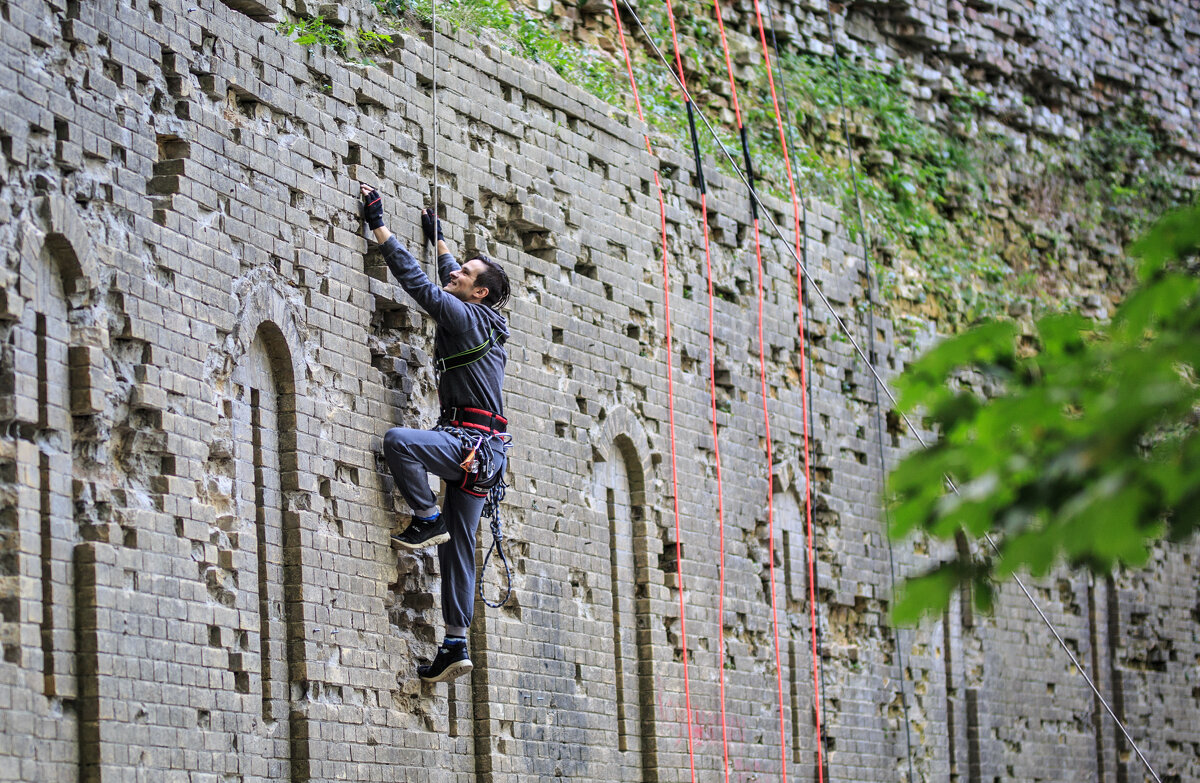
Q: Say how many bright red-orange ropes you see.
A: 4